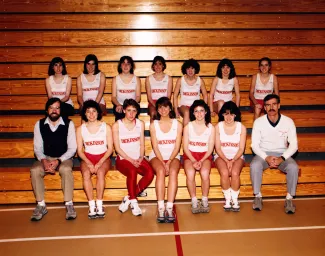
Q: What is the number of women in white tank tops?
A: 12